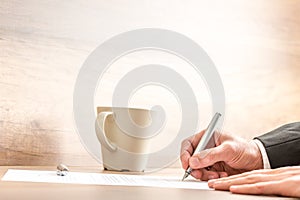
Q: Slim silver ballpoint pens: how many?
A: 1